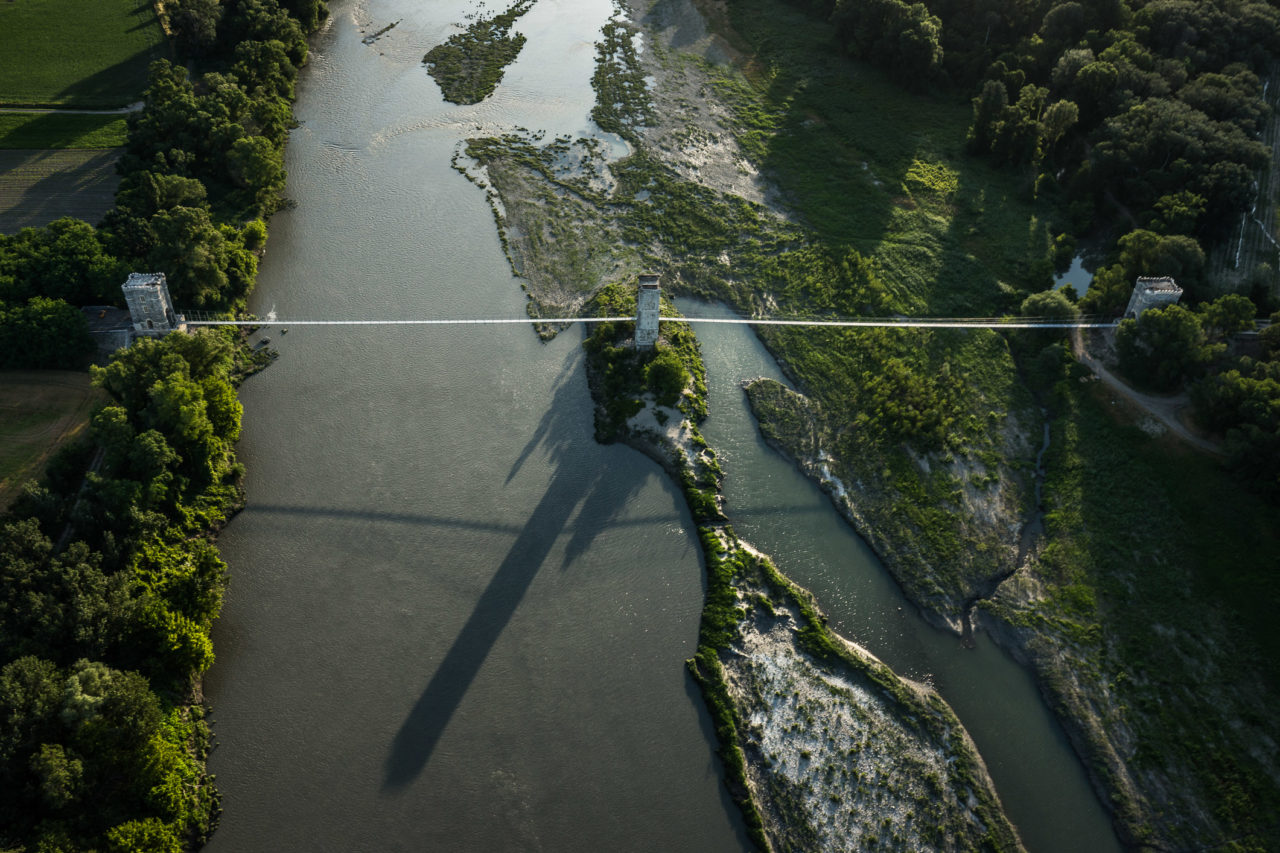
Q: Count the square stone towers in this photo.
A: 3